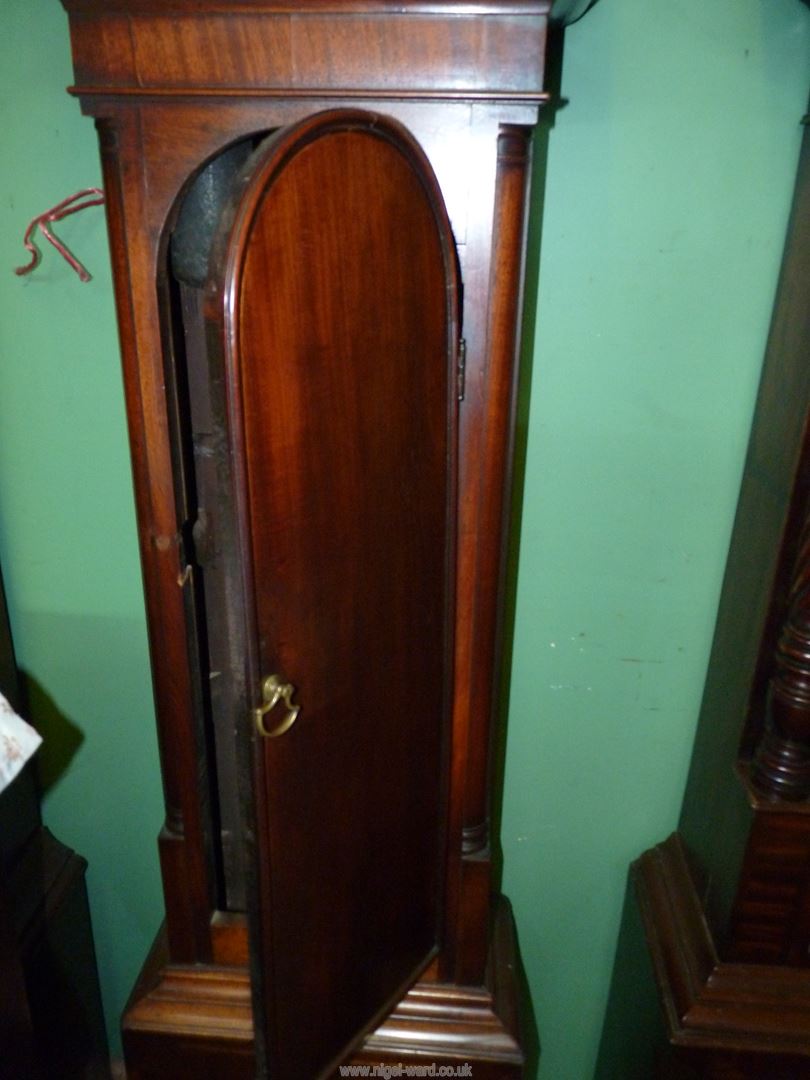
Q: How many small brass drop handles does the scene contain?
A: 1